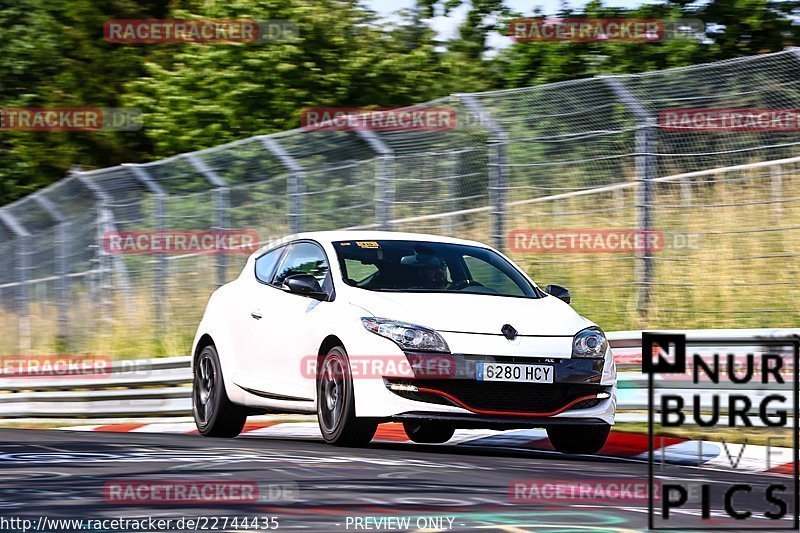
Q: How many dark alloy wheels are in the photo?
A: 2